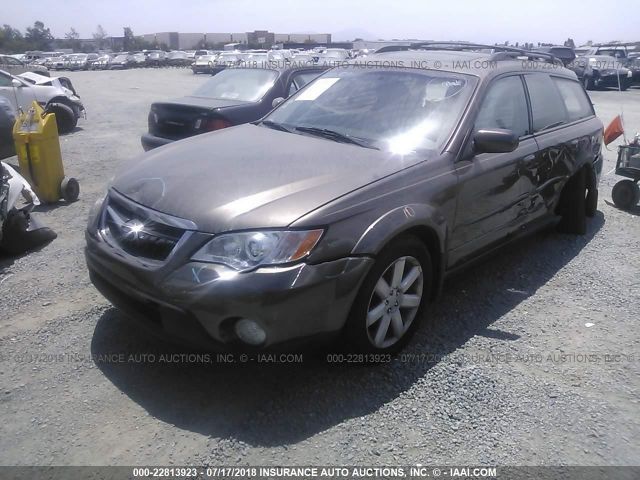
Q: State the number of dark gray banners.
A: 1